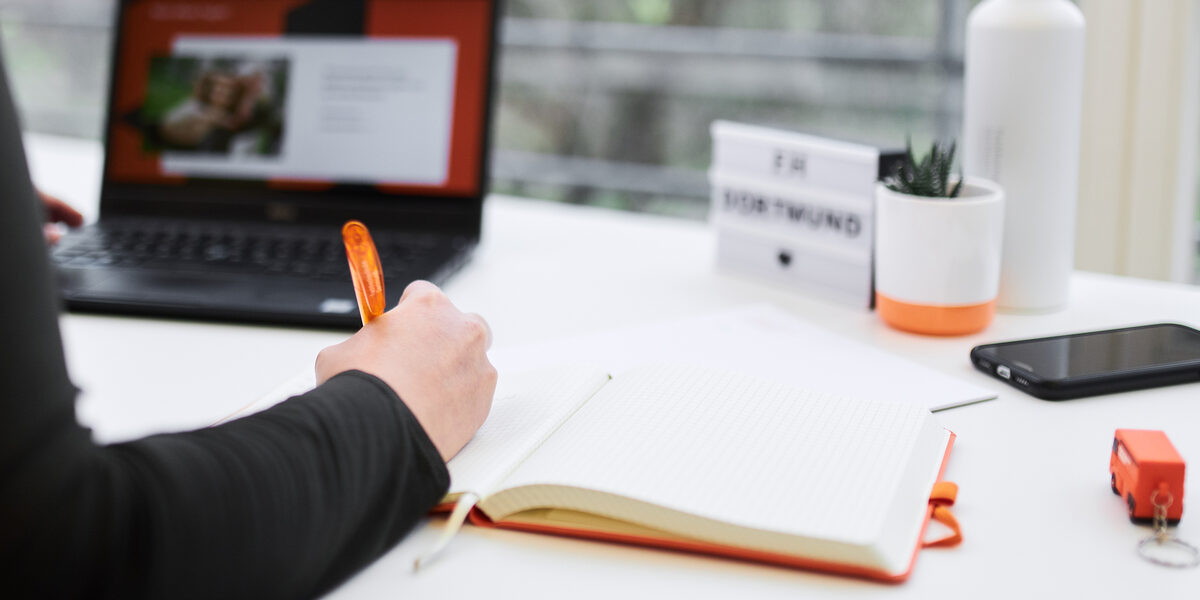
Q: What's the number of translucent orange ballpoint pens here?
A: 1